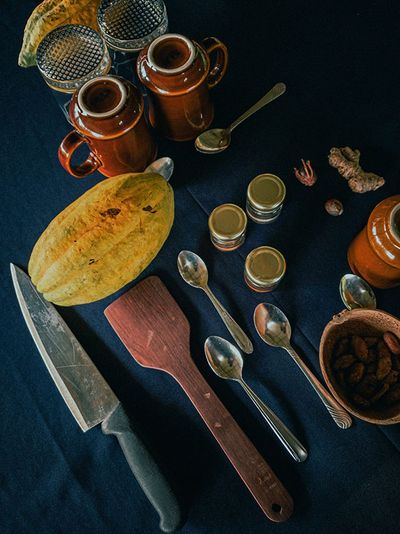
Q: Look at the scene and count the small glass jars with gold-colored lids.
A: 3